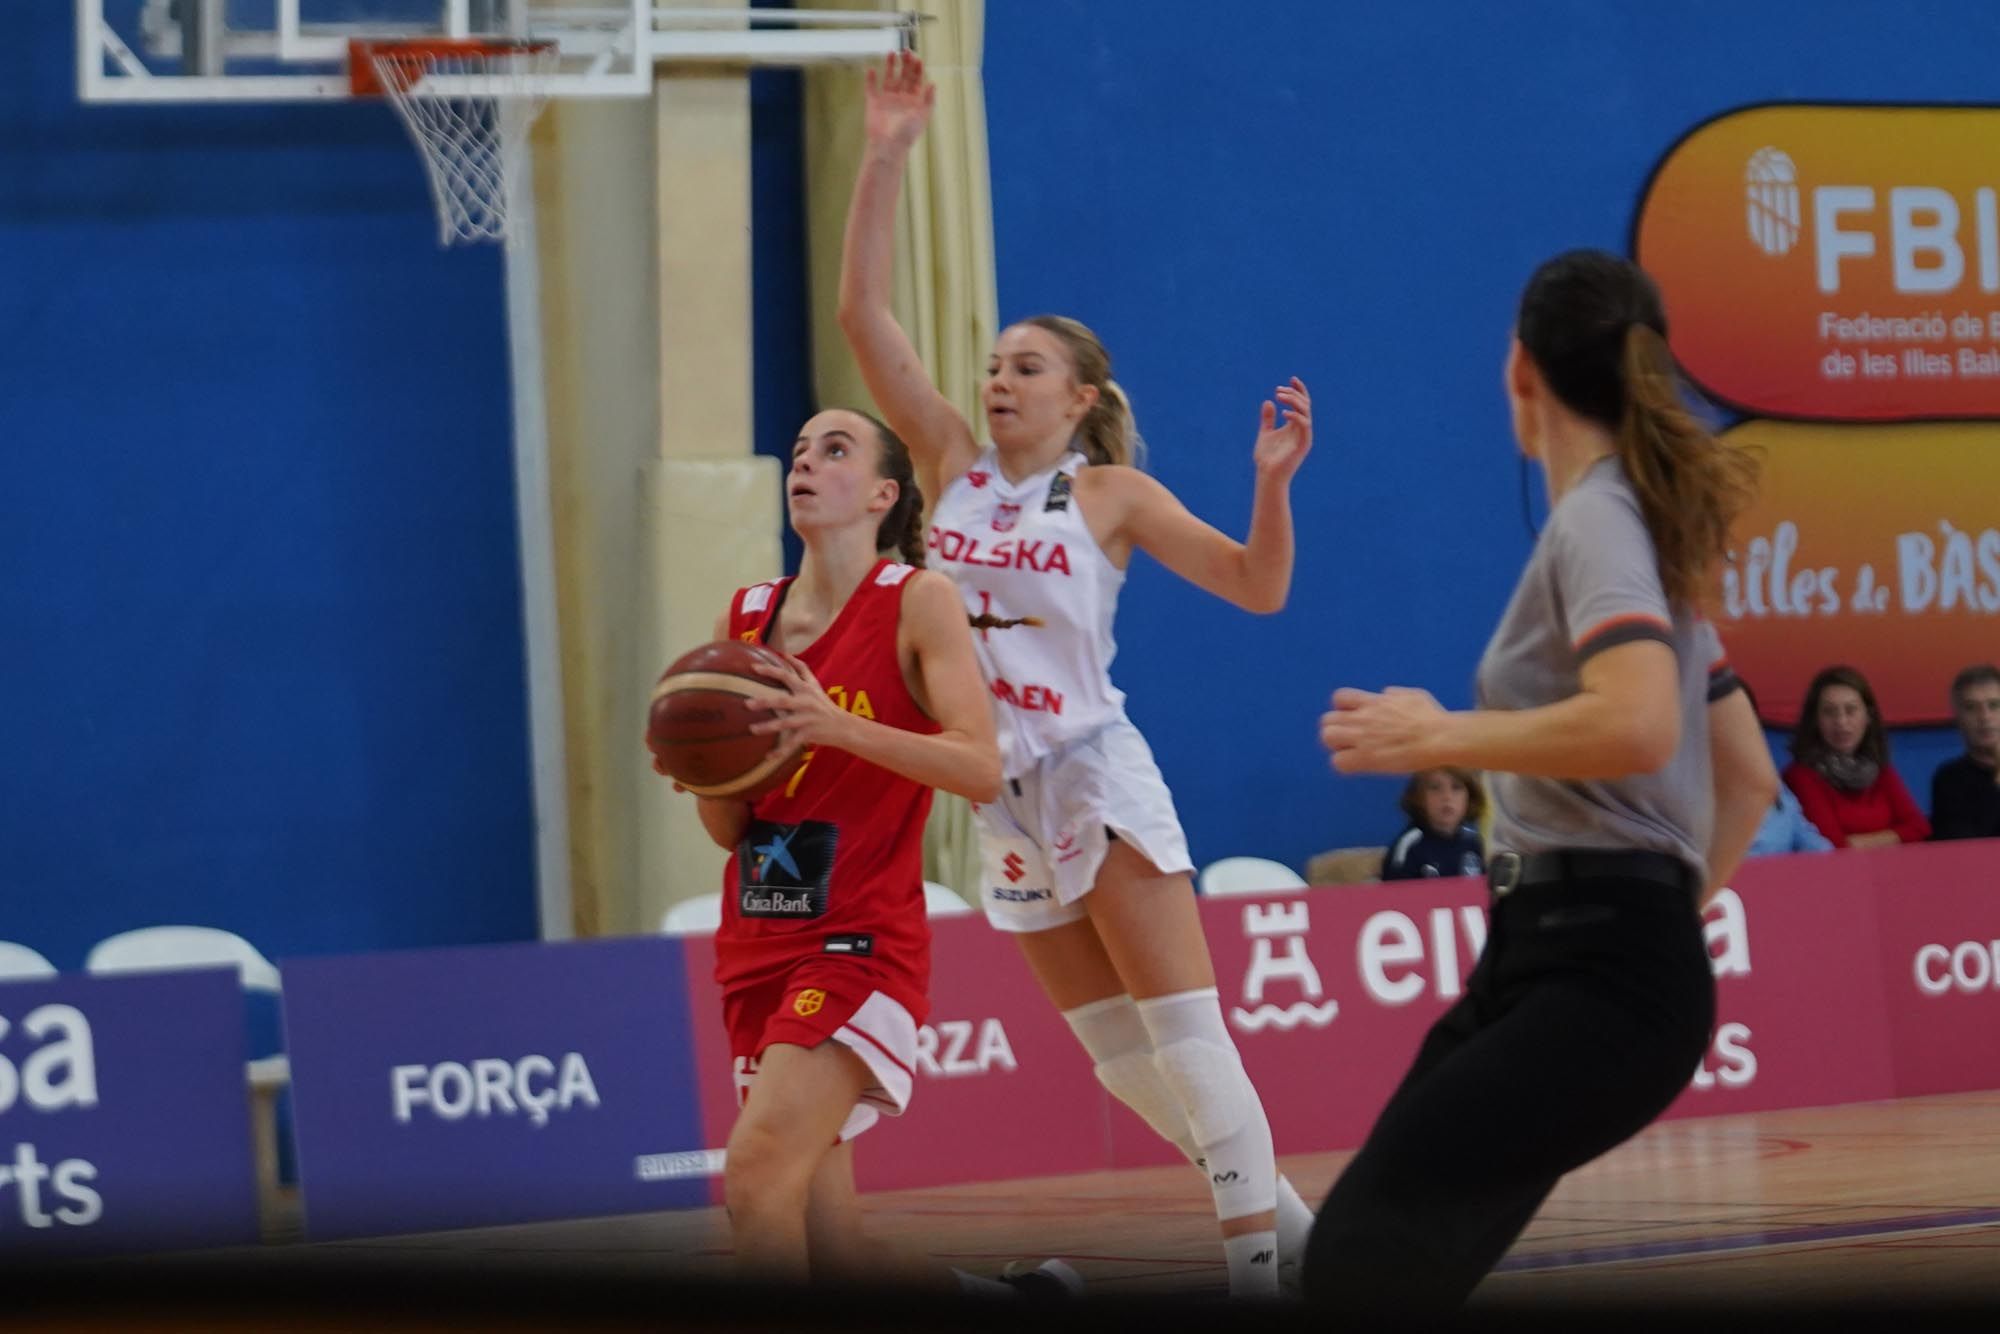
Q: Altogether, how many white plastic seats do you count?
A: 5